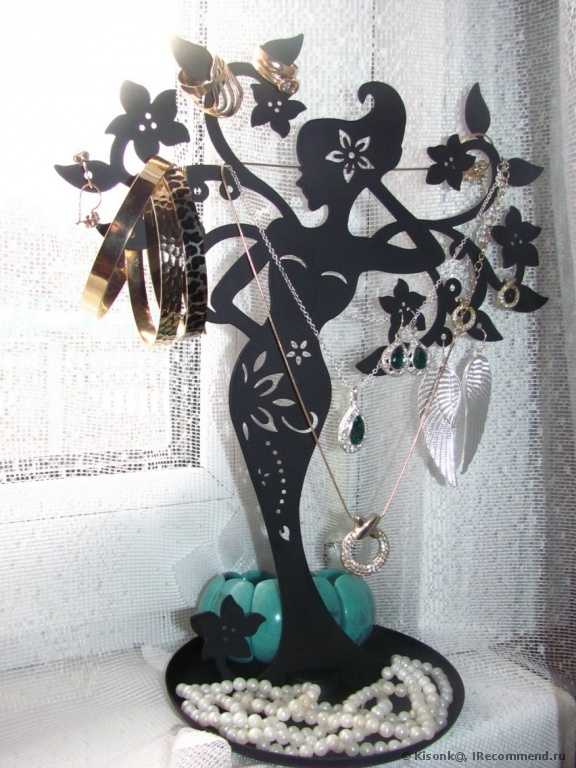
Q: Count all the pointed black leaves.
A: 9